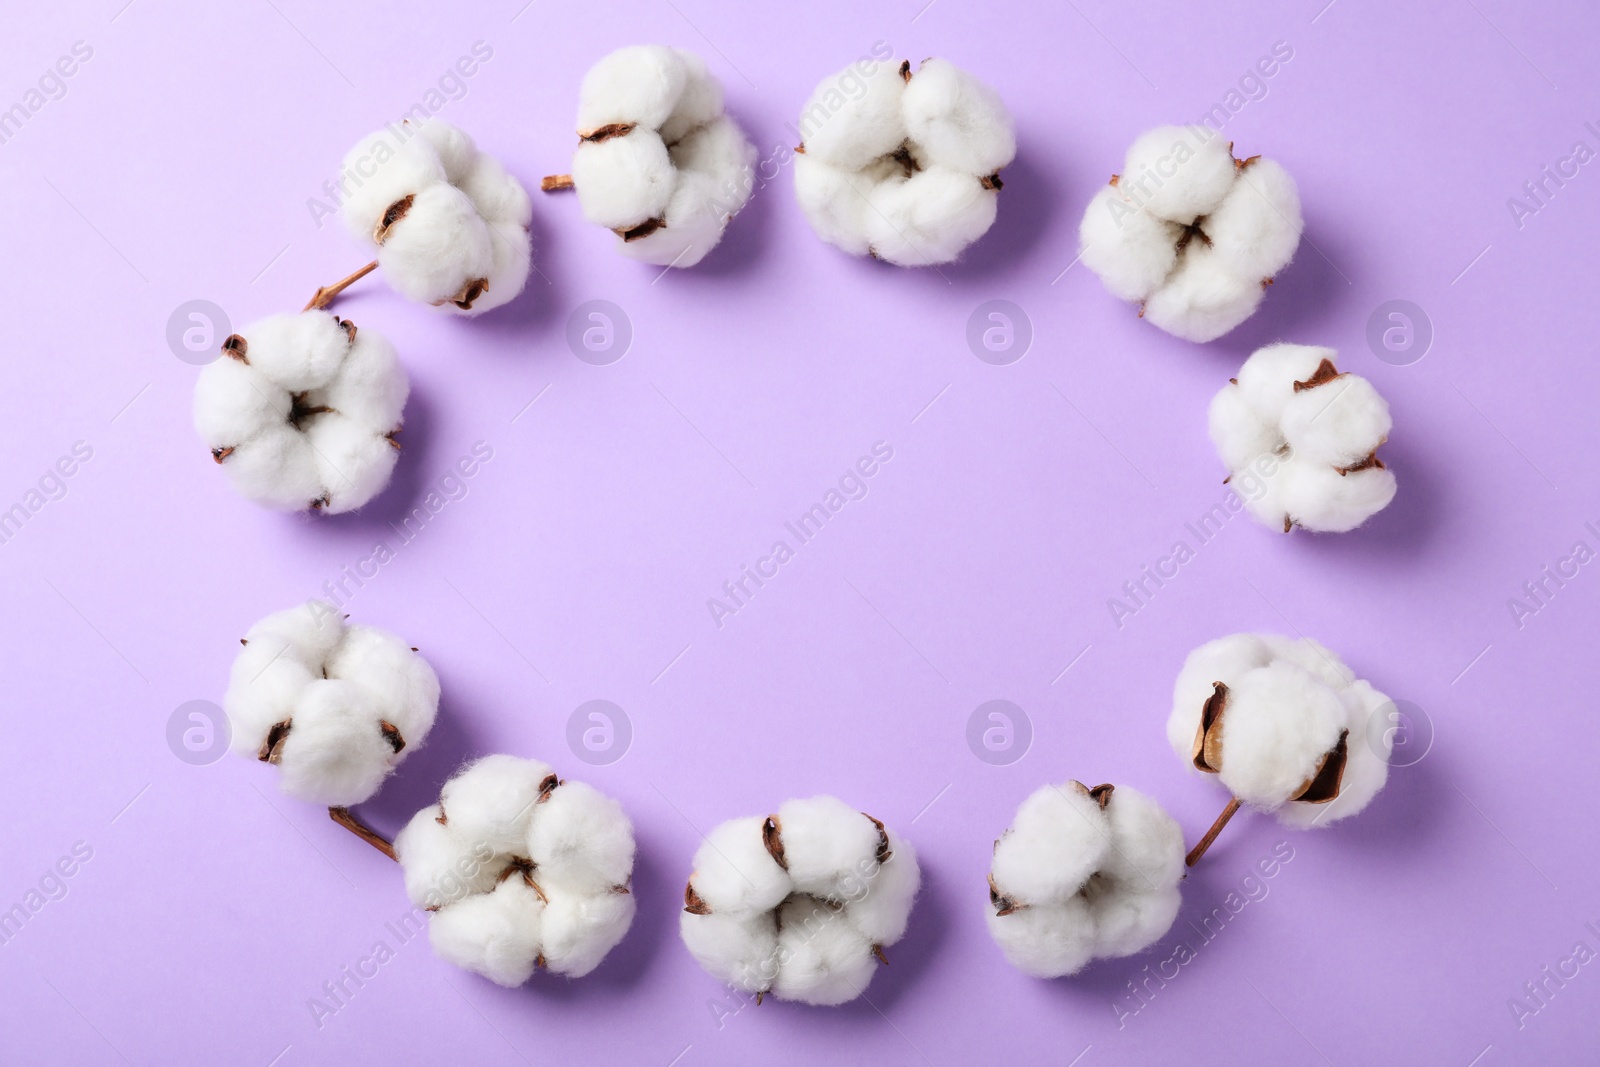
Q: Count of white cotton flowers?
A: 11